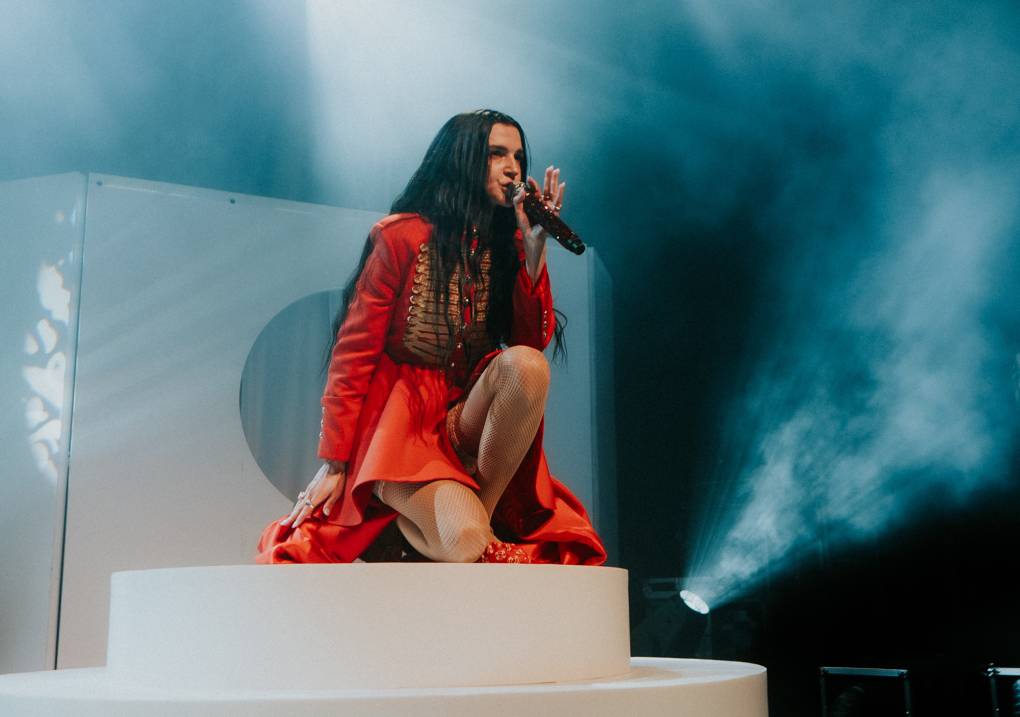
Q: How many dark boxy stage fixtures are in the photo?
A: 2